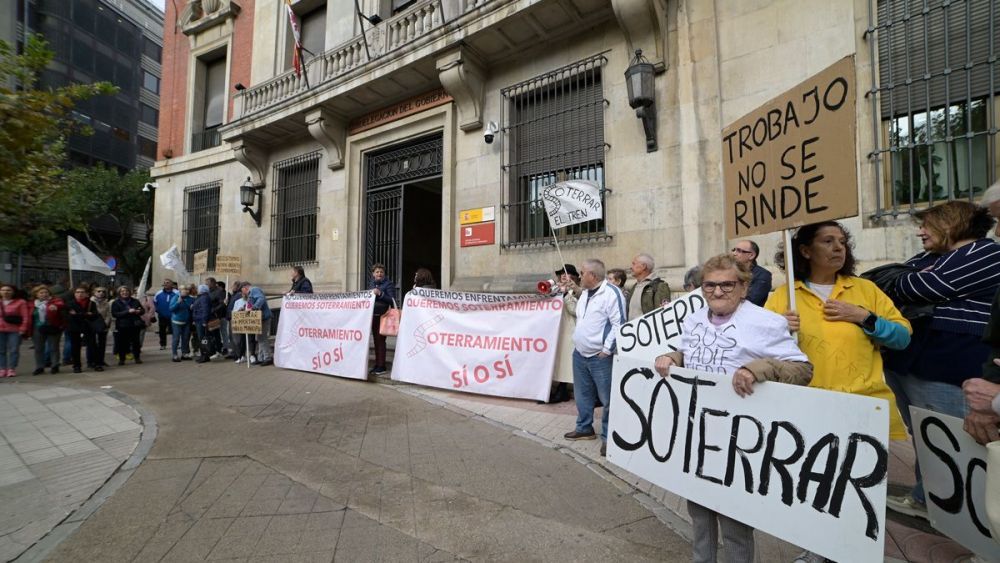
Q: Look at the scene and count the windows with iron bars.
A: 4